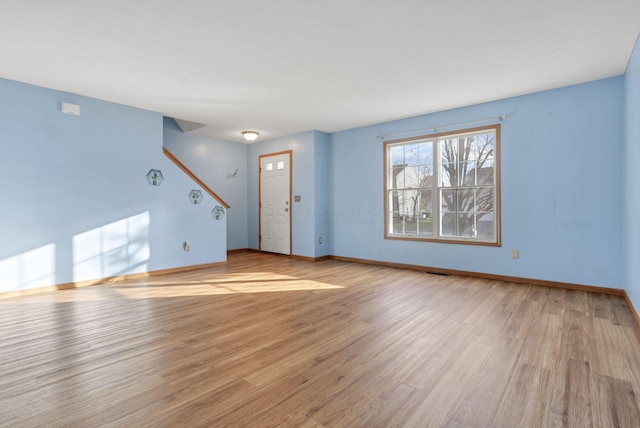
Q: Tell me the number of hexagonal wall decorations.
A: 3